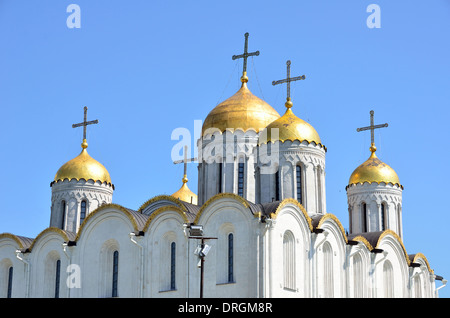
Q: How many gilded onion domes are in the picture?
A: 5